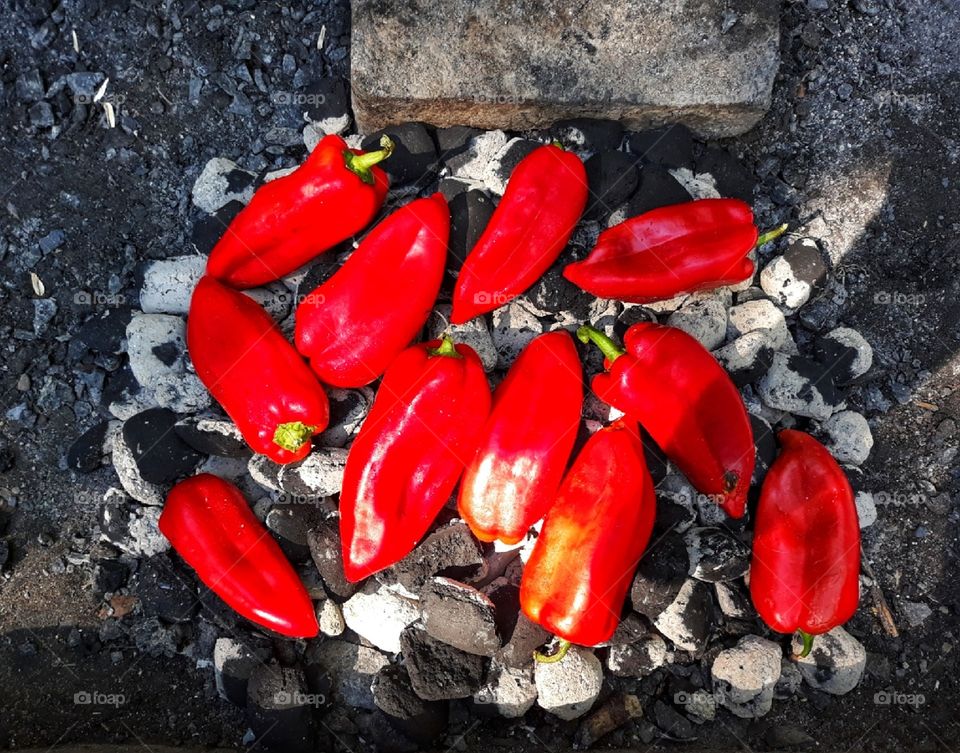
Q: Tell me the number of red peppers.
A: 11